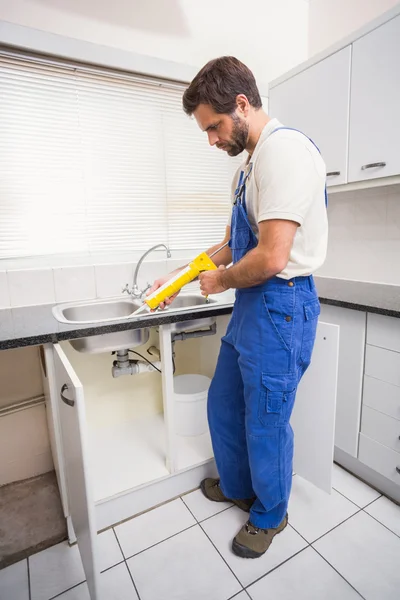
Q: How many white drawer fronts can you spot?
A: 5